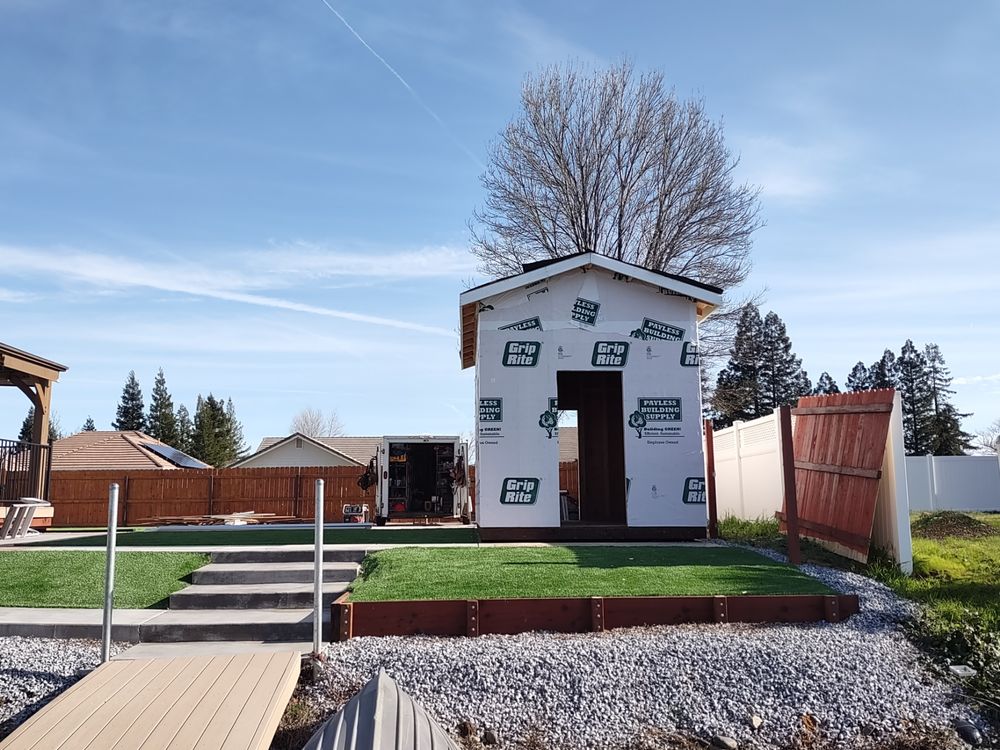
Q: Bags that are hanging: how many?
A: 2